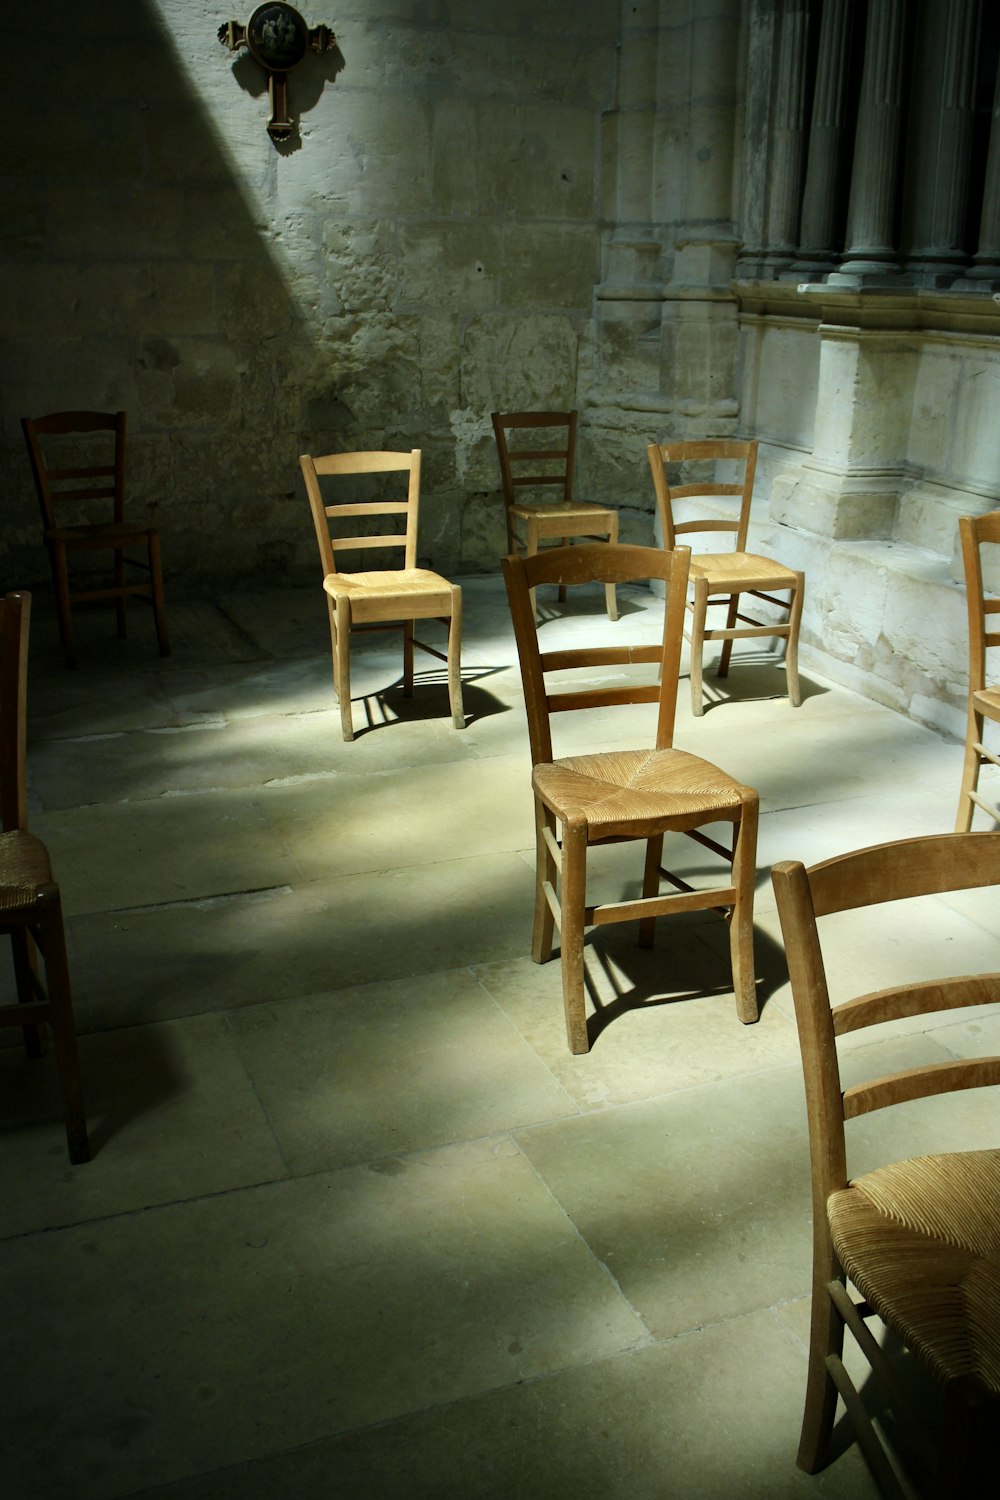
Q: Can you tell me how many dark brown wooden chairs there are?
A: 2